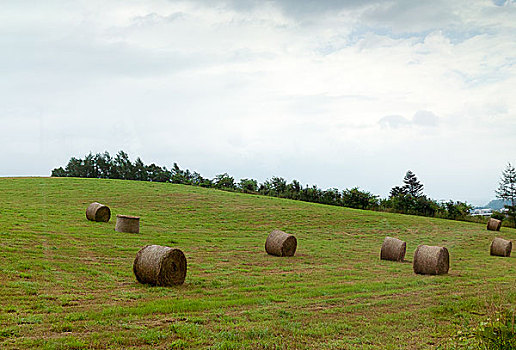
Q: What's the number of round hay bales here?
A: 8